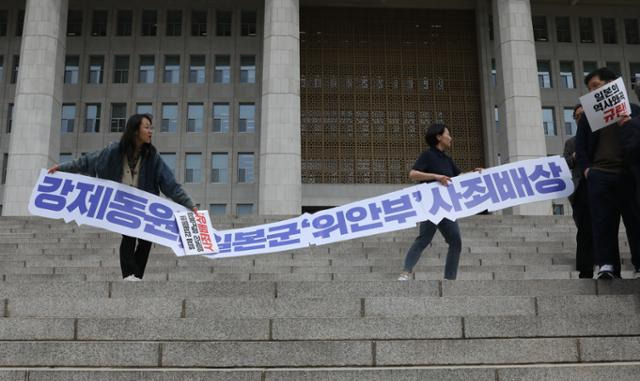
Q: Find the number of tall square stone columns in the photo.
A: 3